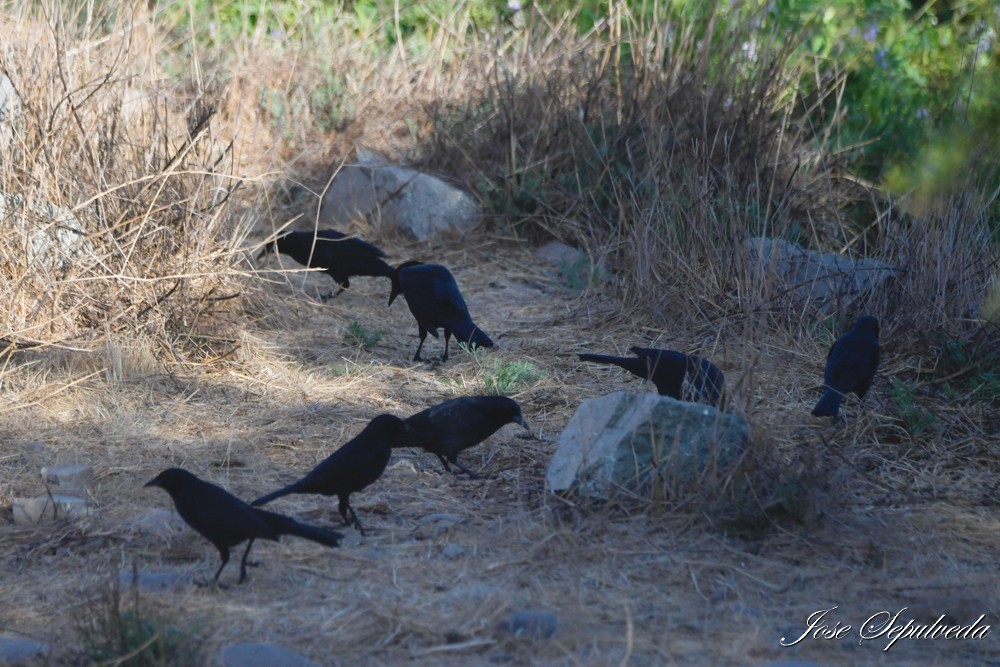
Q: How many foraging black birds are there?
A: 7